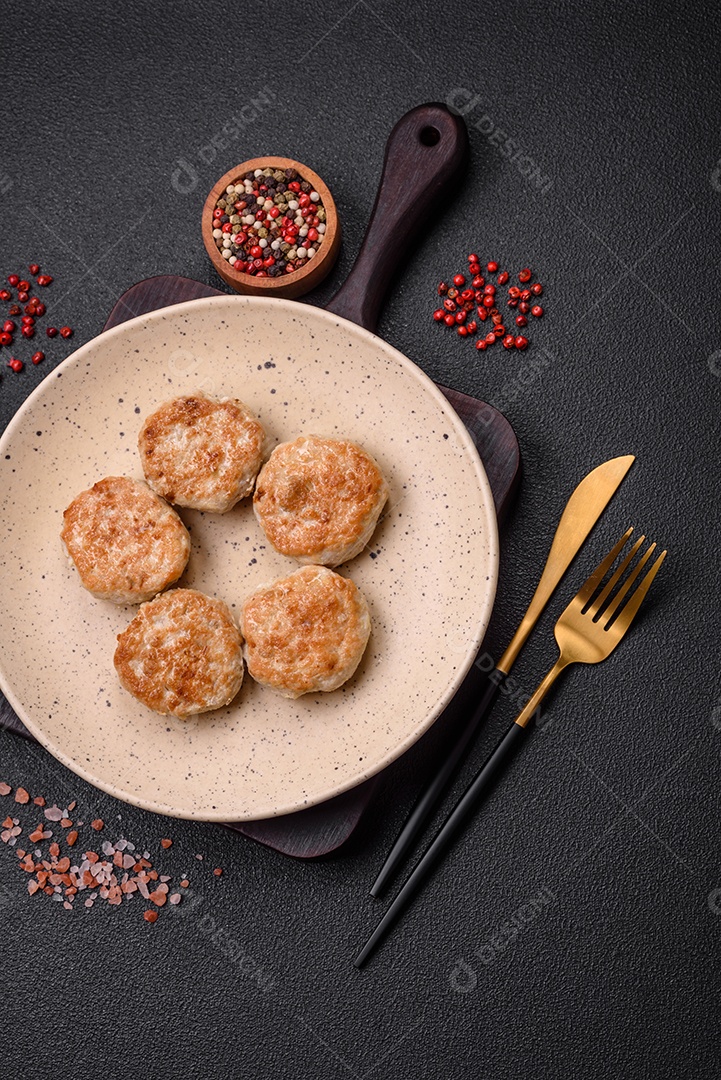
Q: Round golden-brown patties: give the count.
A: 5